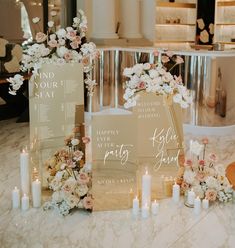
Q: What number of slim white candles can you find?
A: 12